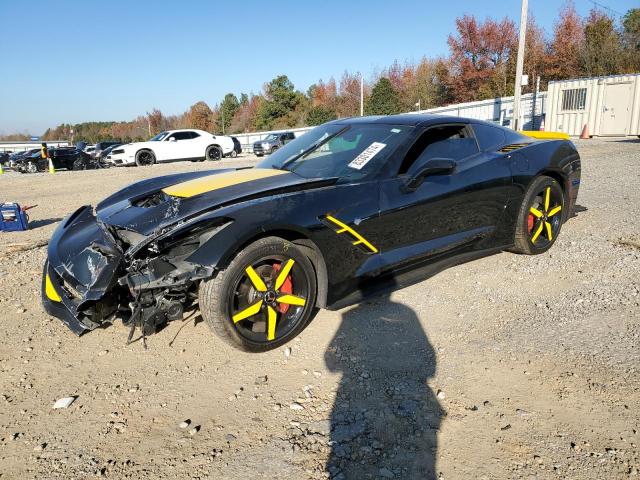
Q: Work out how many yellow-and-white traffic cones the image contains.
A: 2